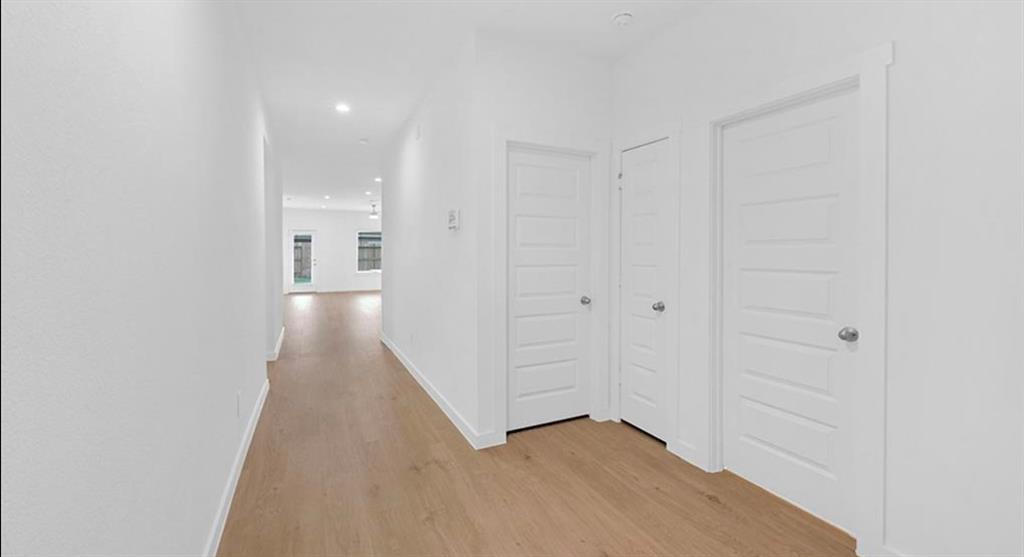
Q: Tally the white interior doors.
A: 3